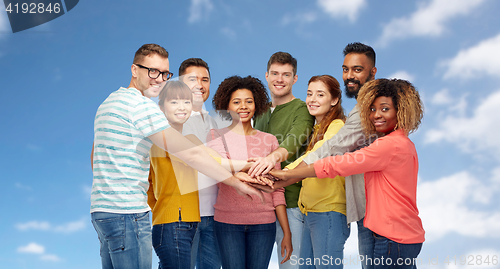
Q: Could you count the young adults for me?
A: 8